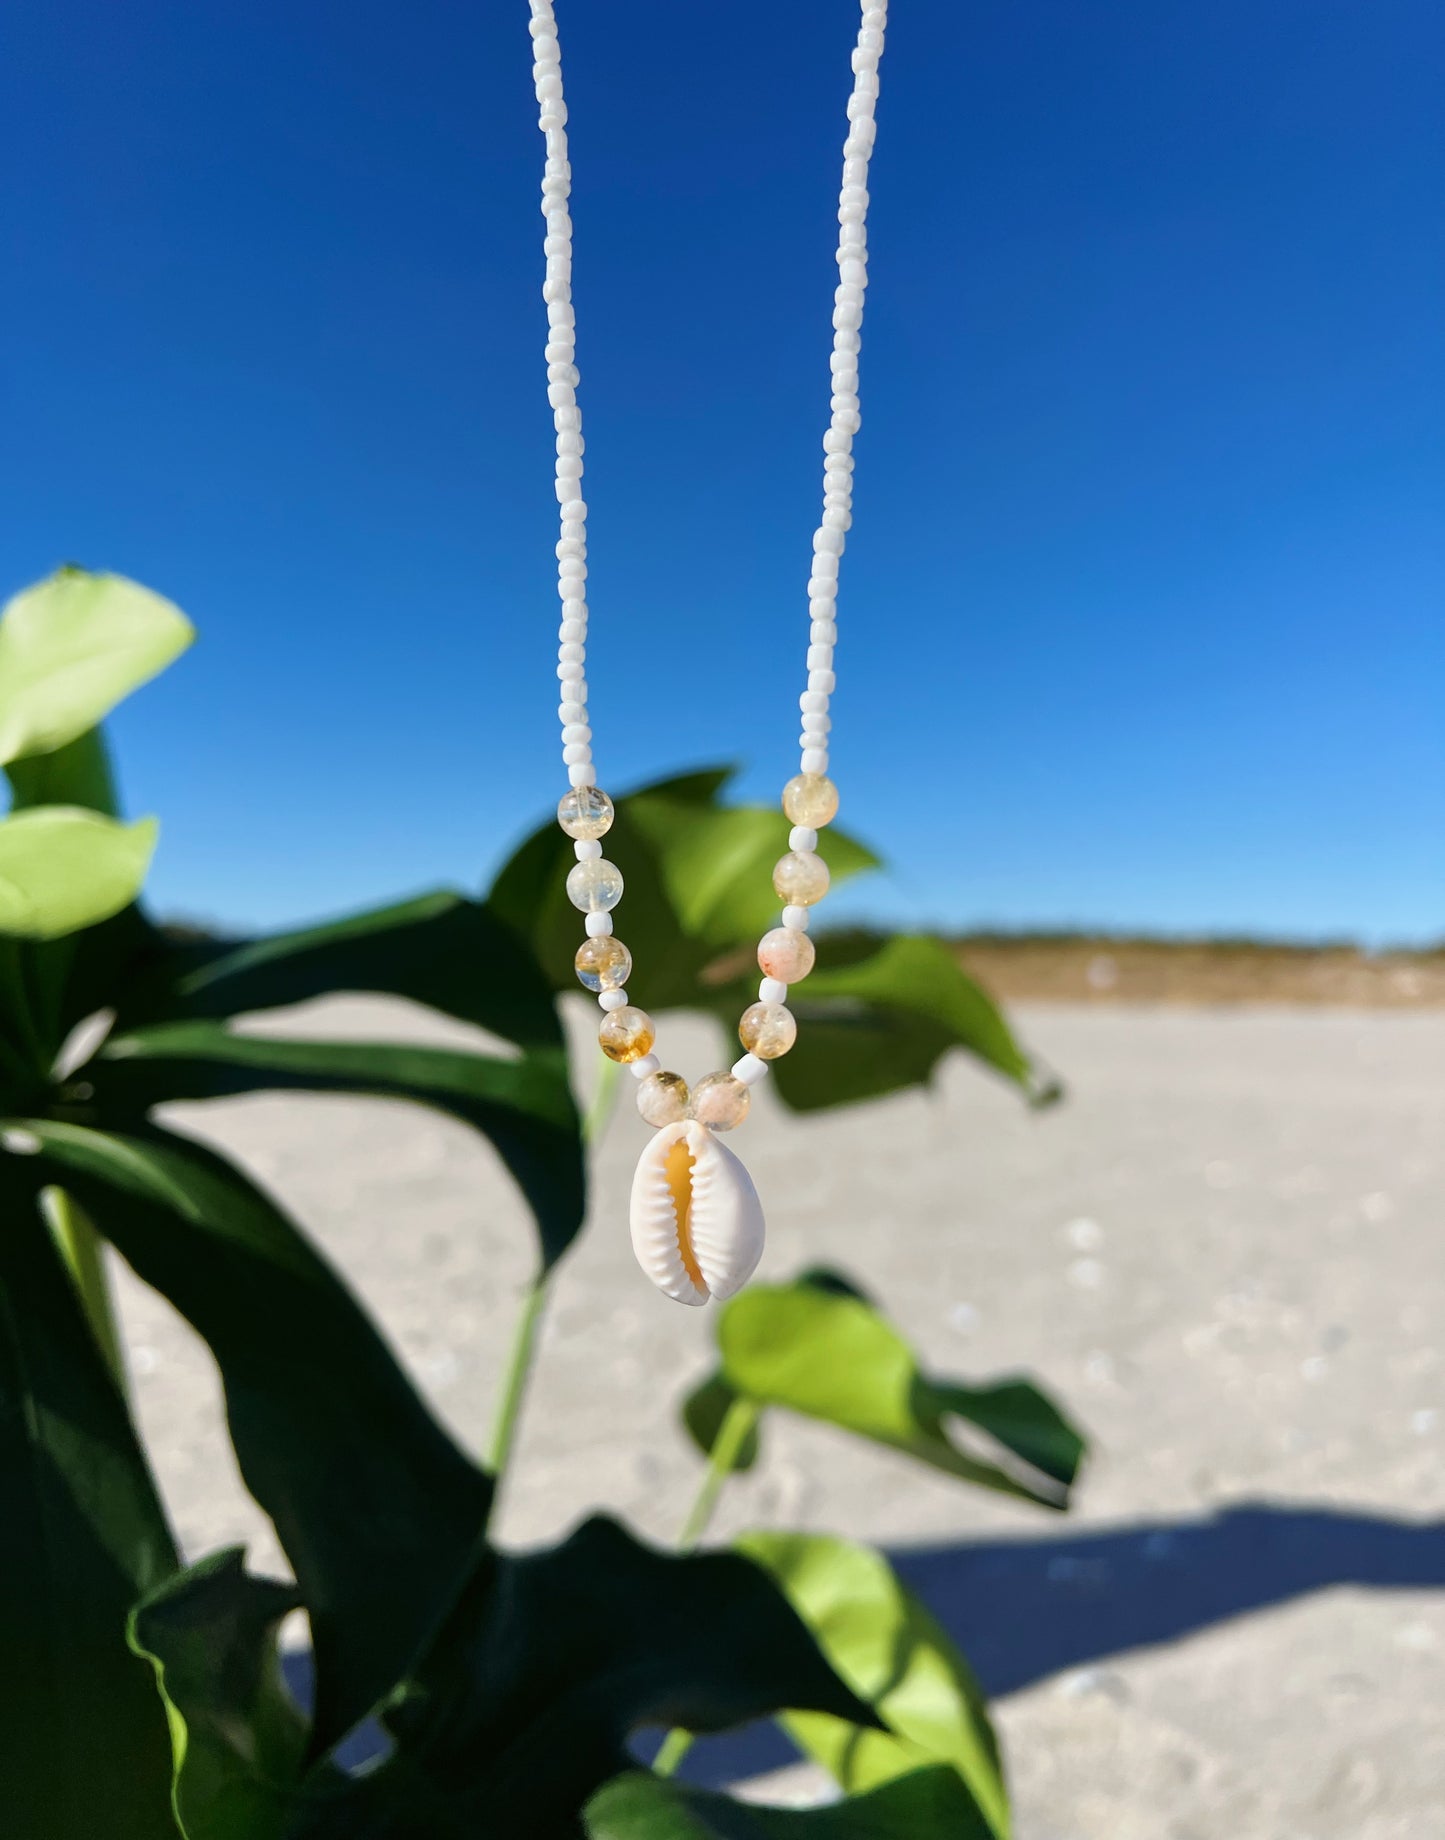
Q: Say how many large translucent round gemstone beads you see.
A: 10